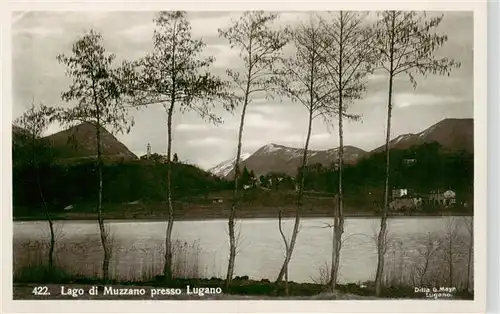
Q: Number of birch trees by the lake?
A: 7